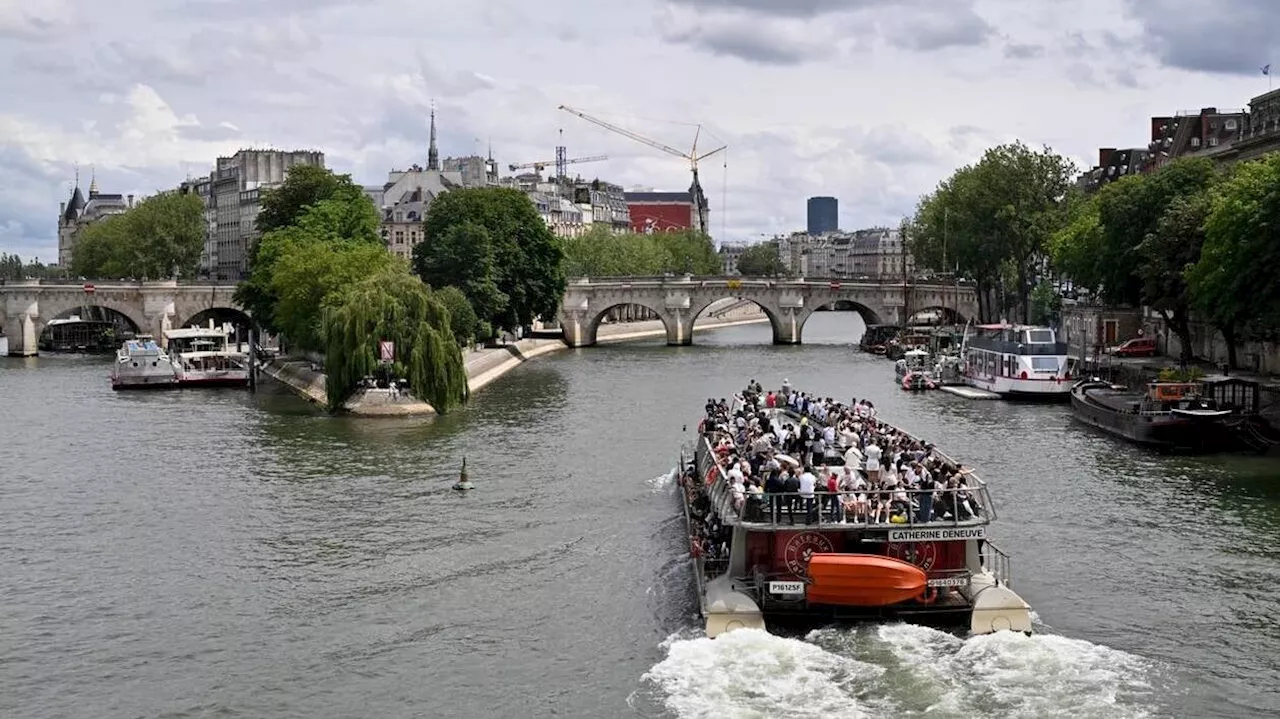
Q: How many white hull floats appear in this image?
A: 2